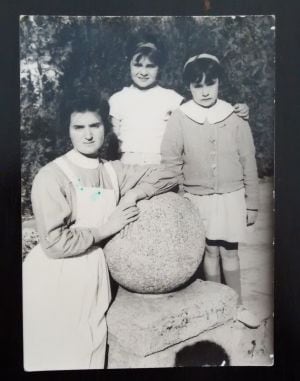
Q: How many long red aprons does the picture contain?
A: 0